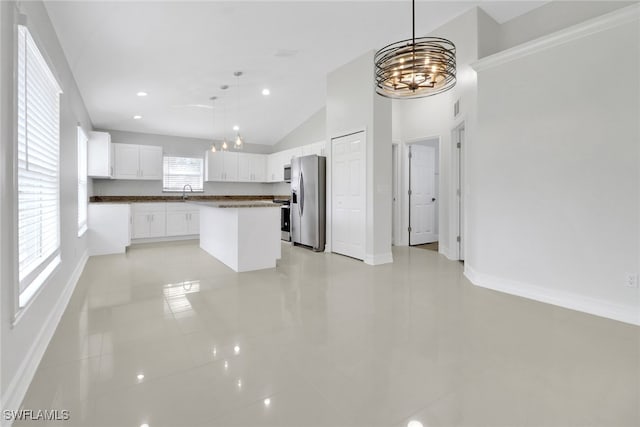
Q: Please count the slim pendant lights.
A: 3